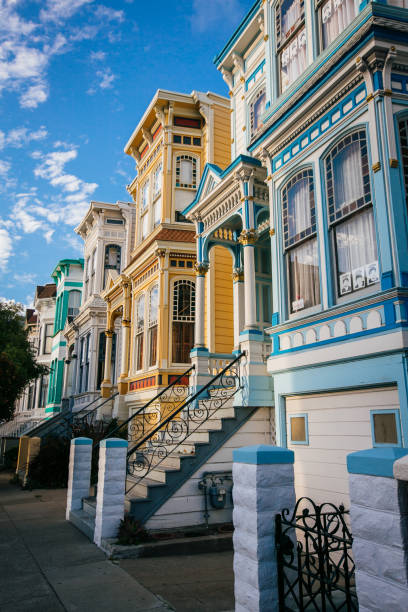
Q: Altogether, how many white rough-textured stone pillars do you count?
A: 4